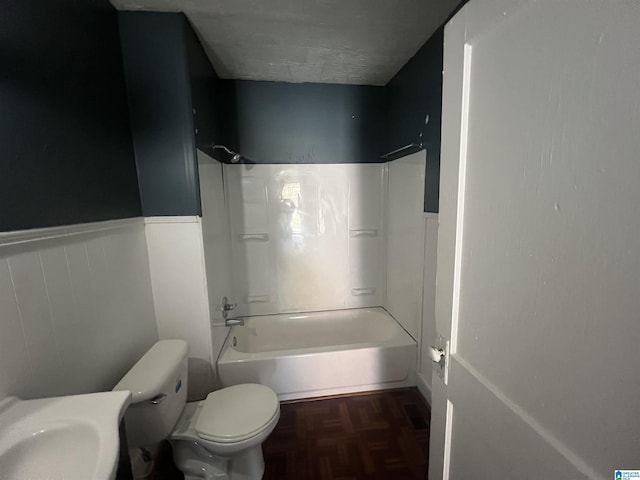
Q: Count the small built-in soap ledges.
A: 4